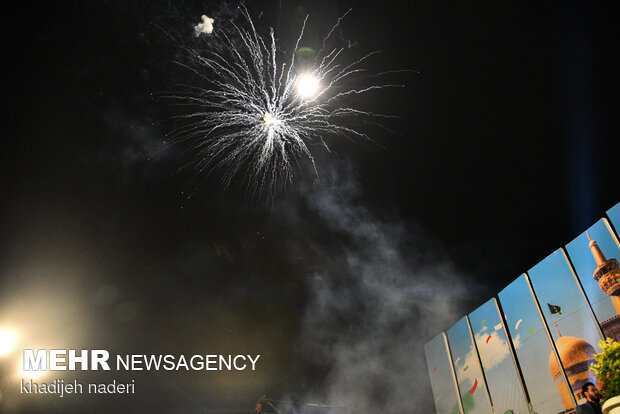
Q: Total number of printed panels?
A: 7